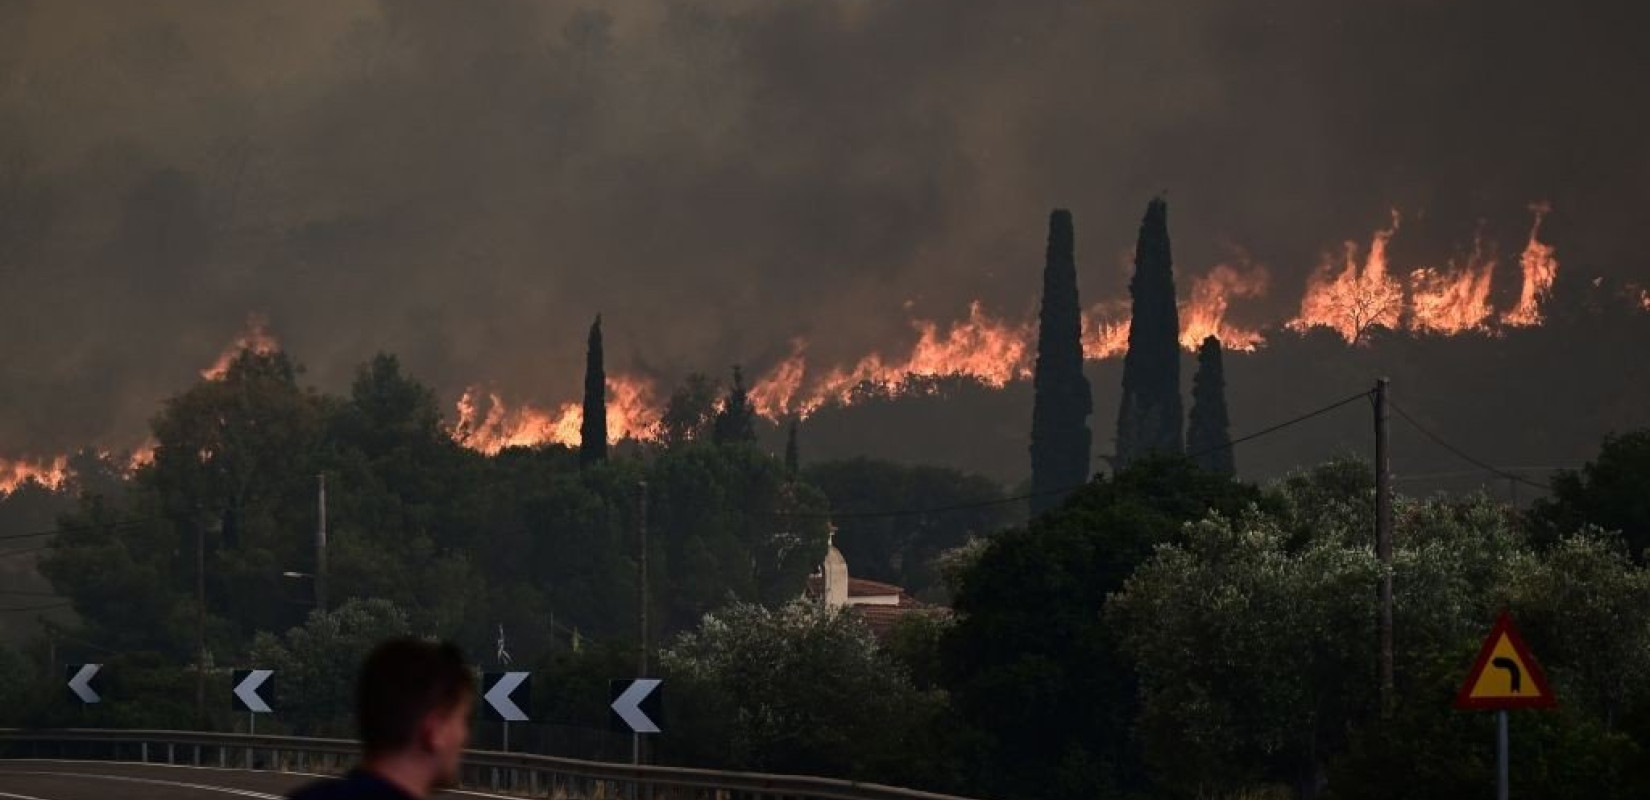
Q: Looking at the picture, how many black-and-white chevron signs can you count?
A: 4